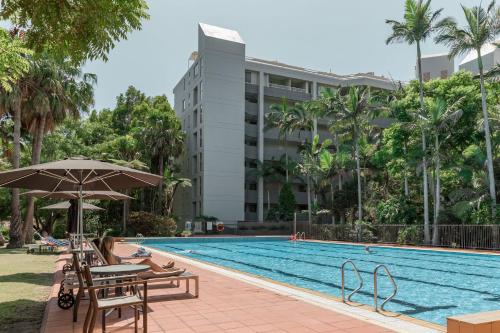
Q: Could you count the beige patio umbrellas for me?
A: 3